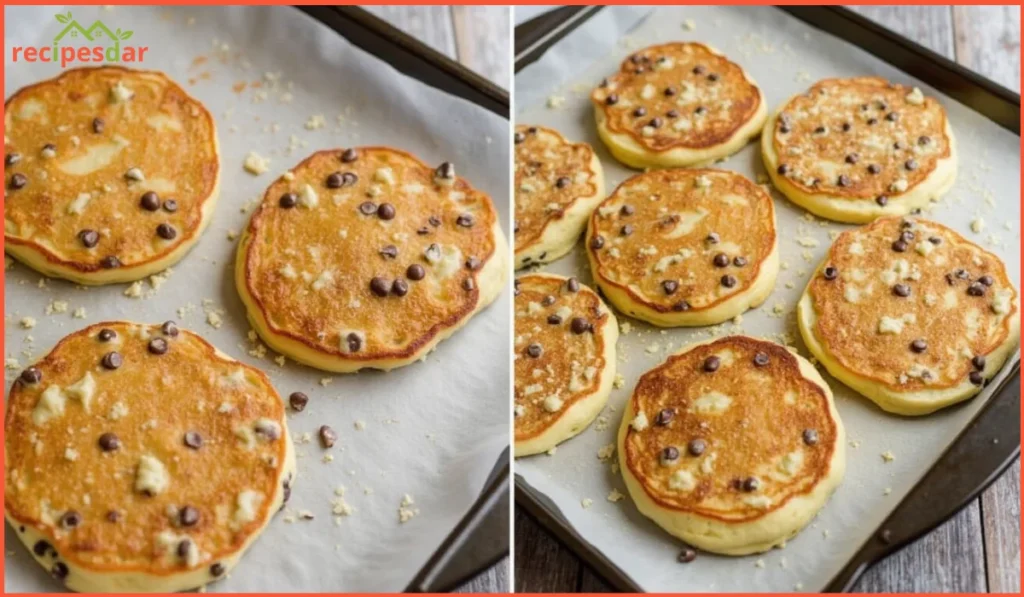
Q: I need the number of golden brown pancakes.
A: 10